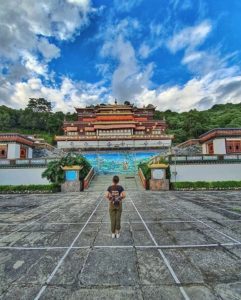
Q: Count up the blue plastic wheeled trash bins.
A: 0